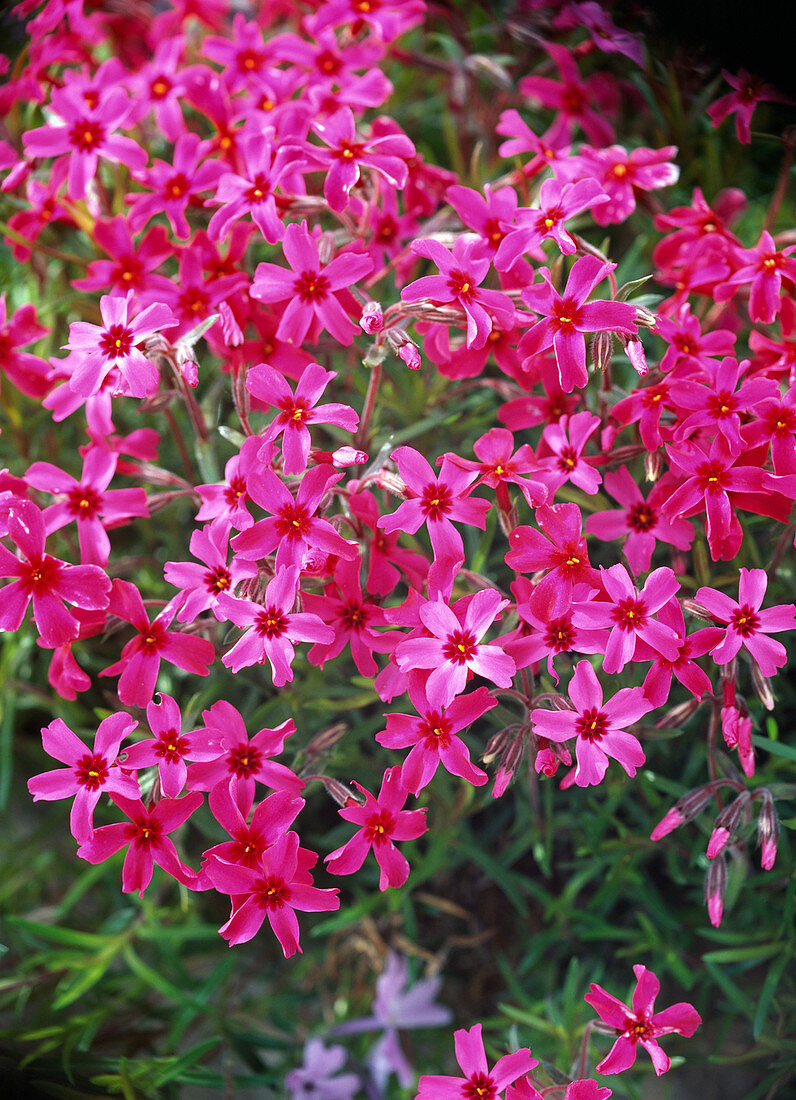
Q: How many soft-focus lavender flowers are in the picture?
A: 2